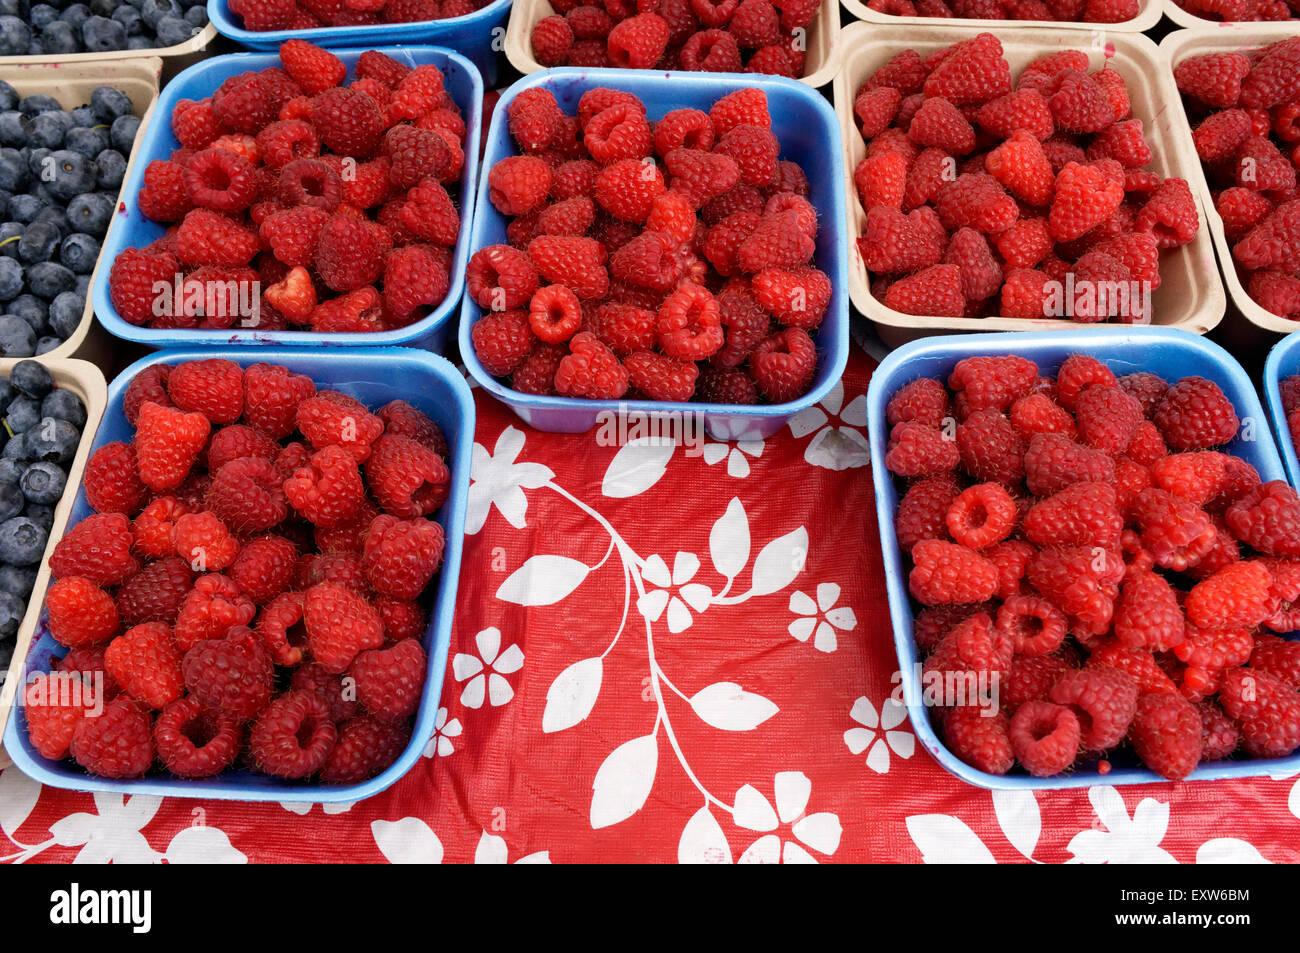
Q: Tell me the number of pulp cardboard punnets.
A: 8